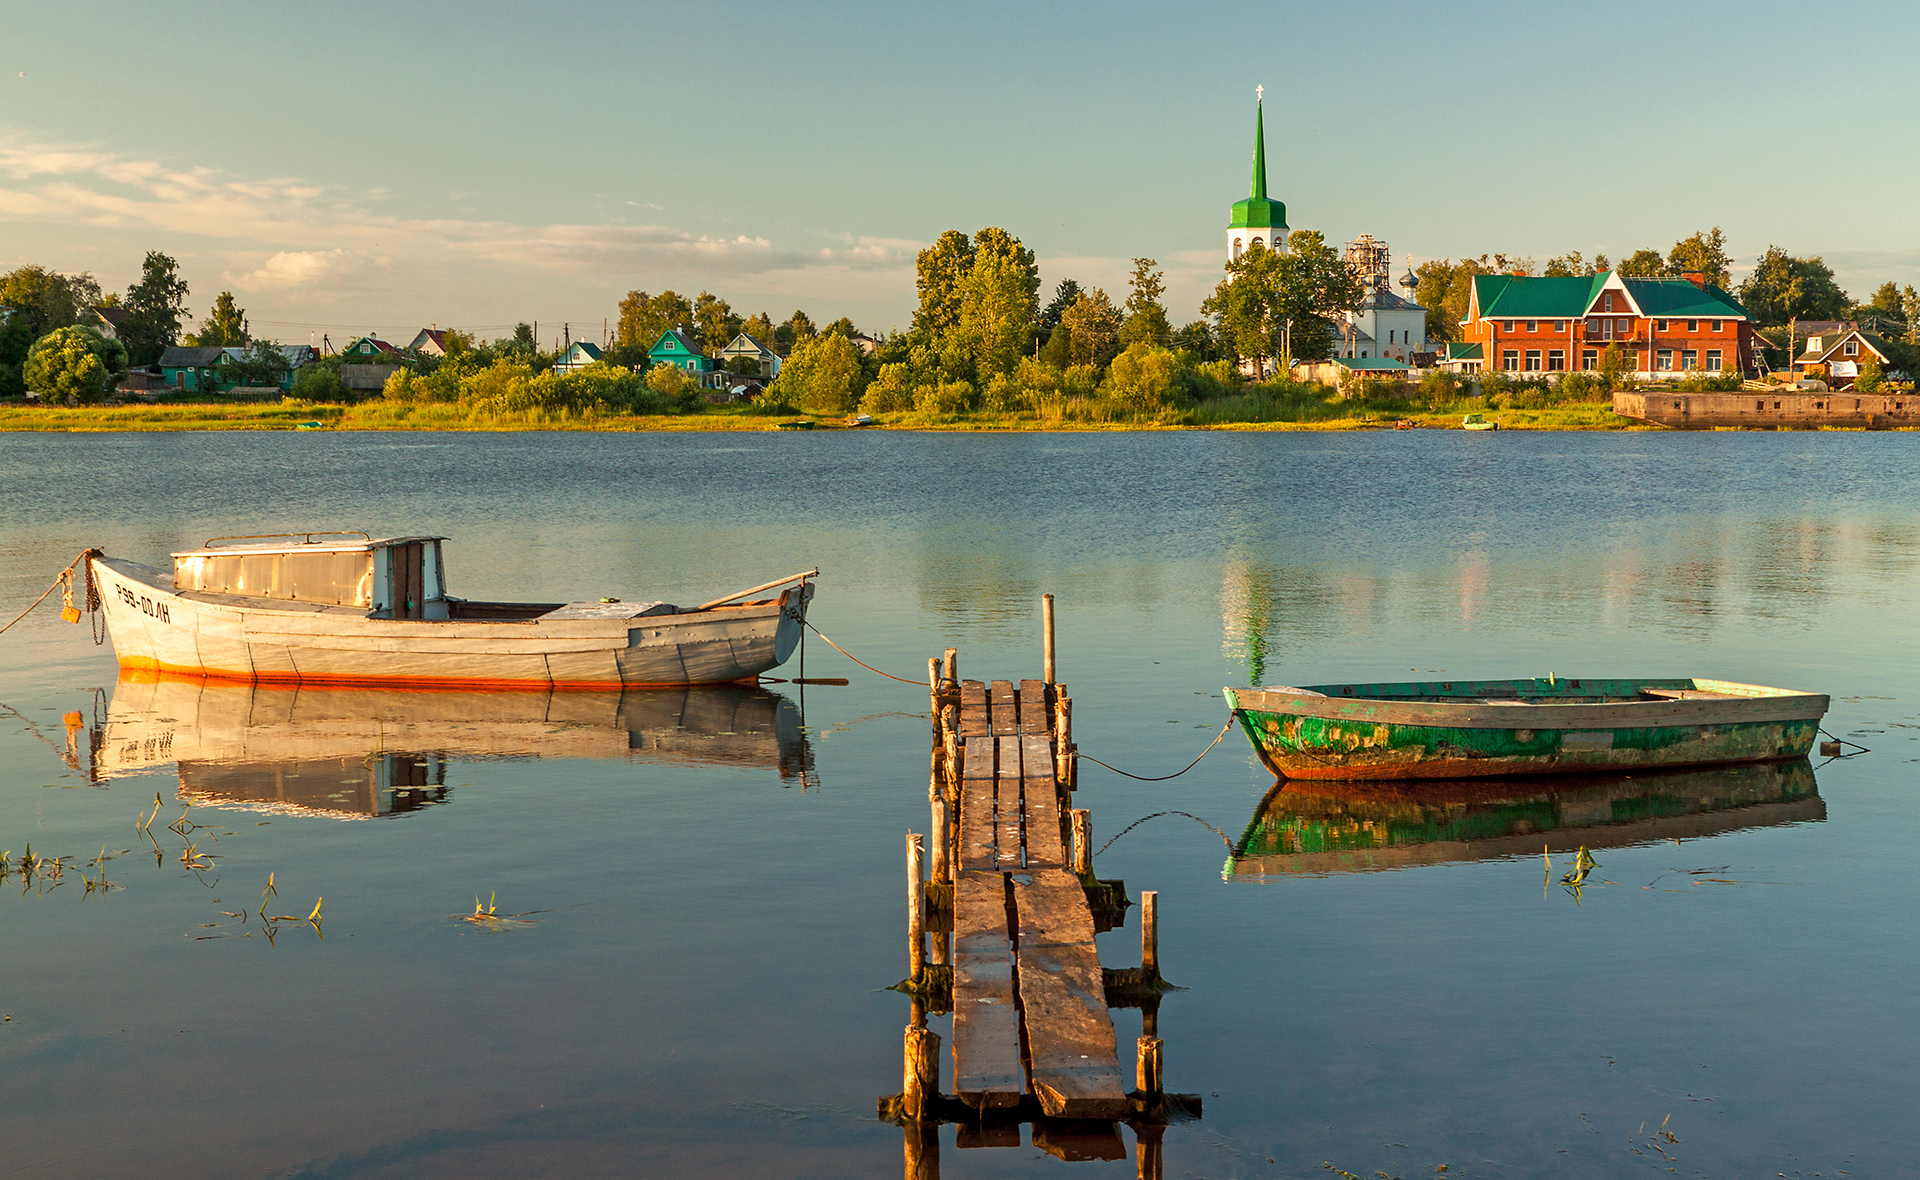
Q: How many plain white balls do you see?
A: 0